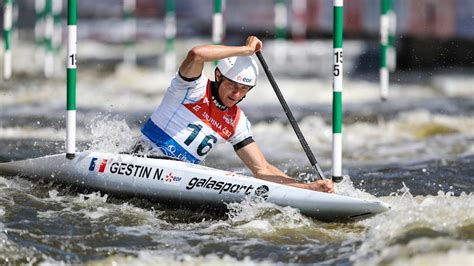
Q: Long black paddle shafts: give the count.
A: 1